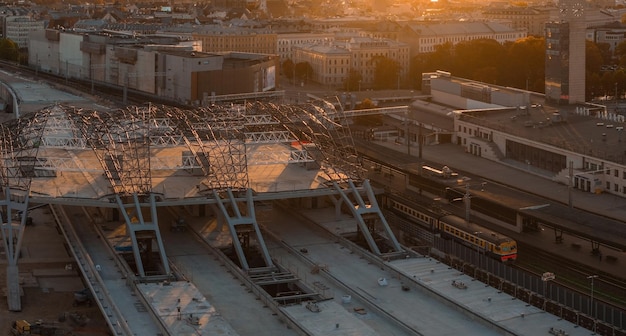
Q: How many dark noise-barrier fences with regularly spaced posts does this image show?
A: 1